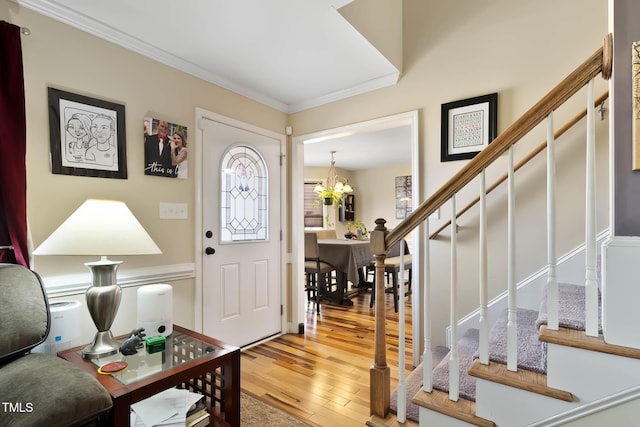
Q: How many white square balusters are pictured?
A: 7